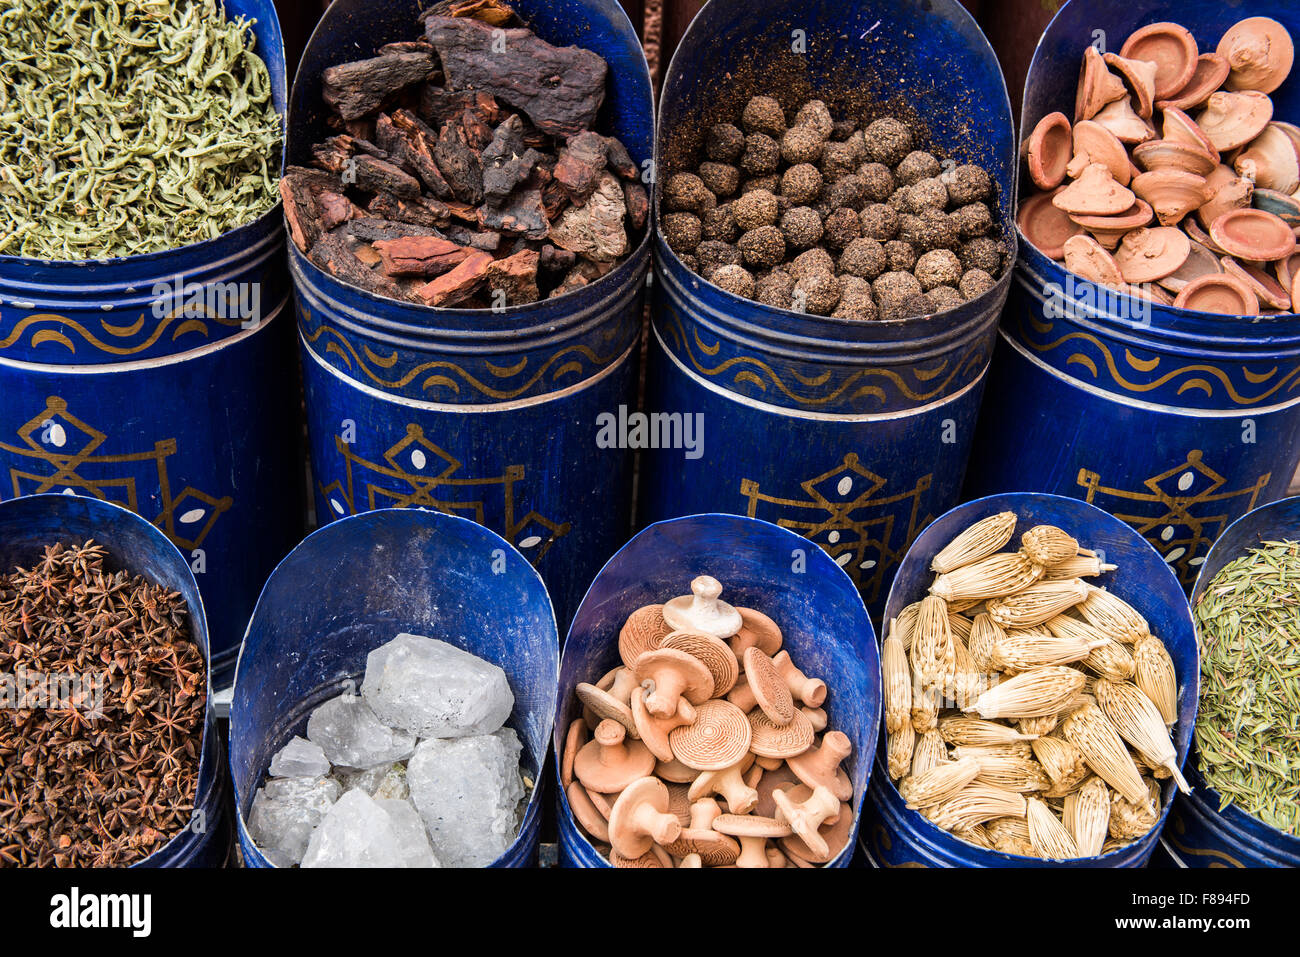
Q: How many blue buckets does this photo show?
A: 9